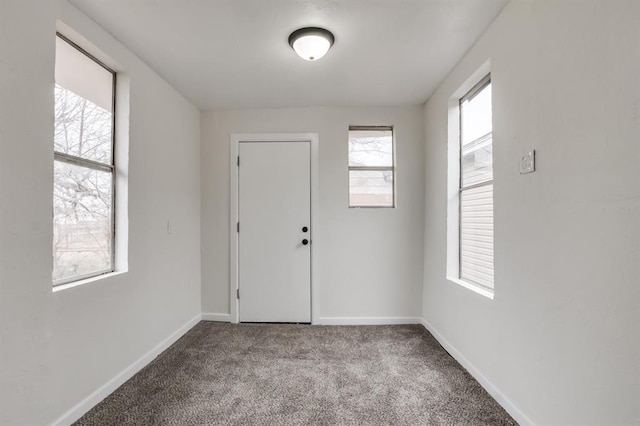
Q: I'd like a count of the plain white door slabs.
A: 1